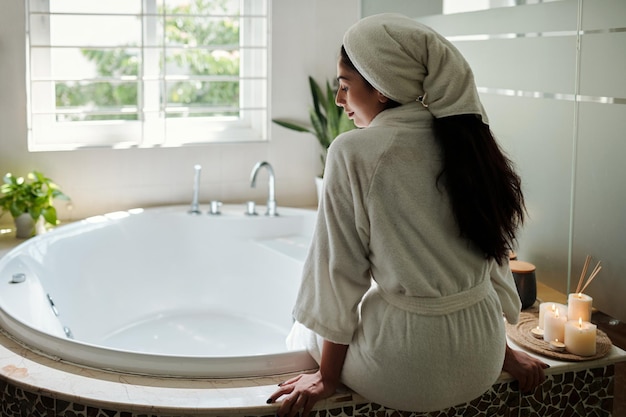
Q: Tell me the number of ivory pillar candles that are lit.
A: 4